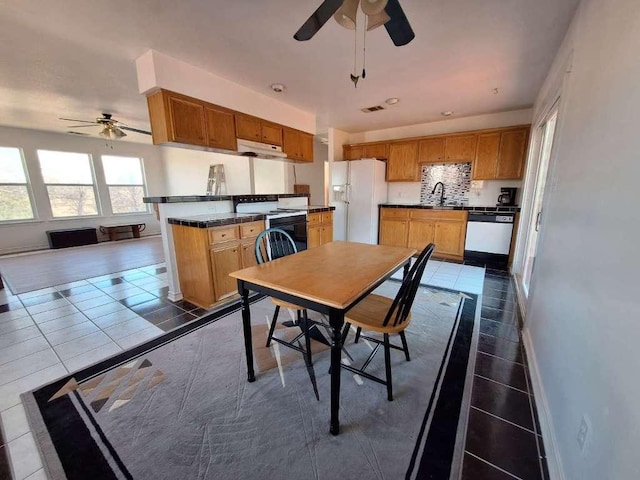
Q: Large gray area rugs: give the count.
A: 1